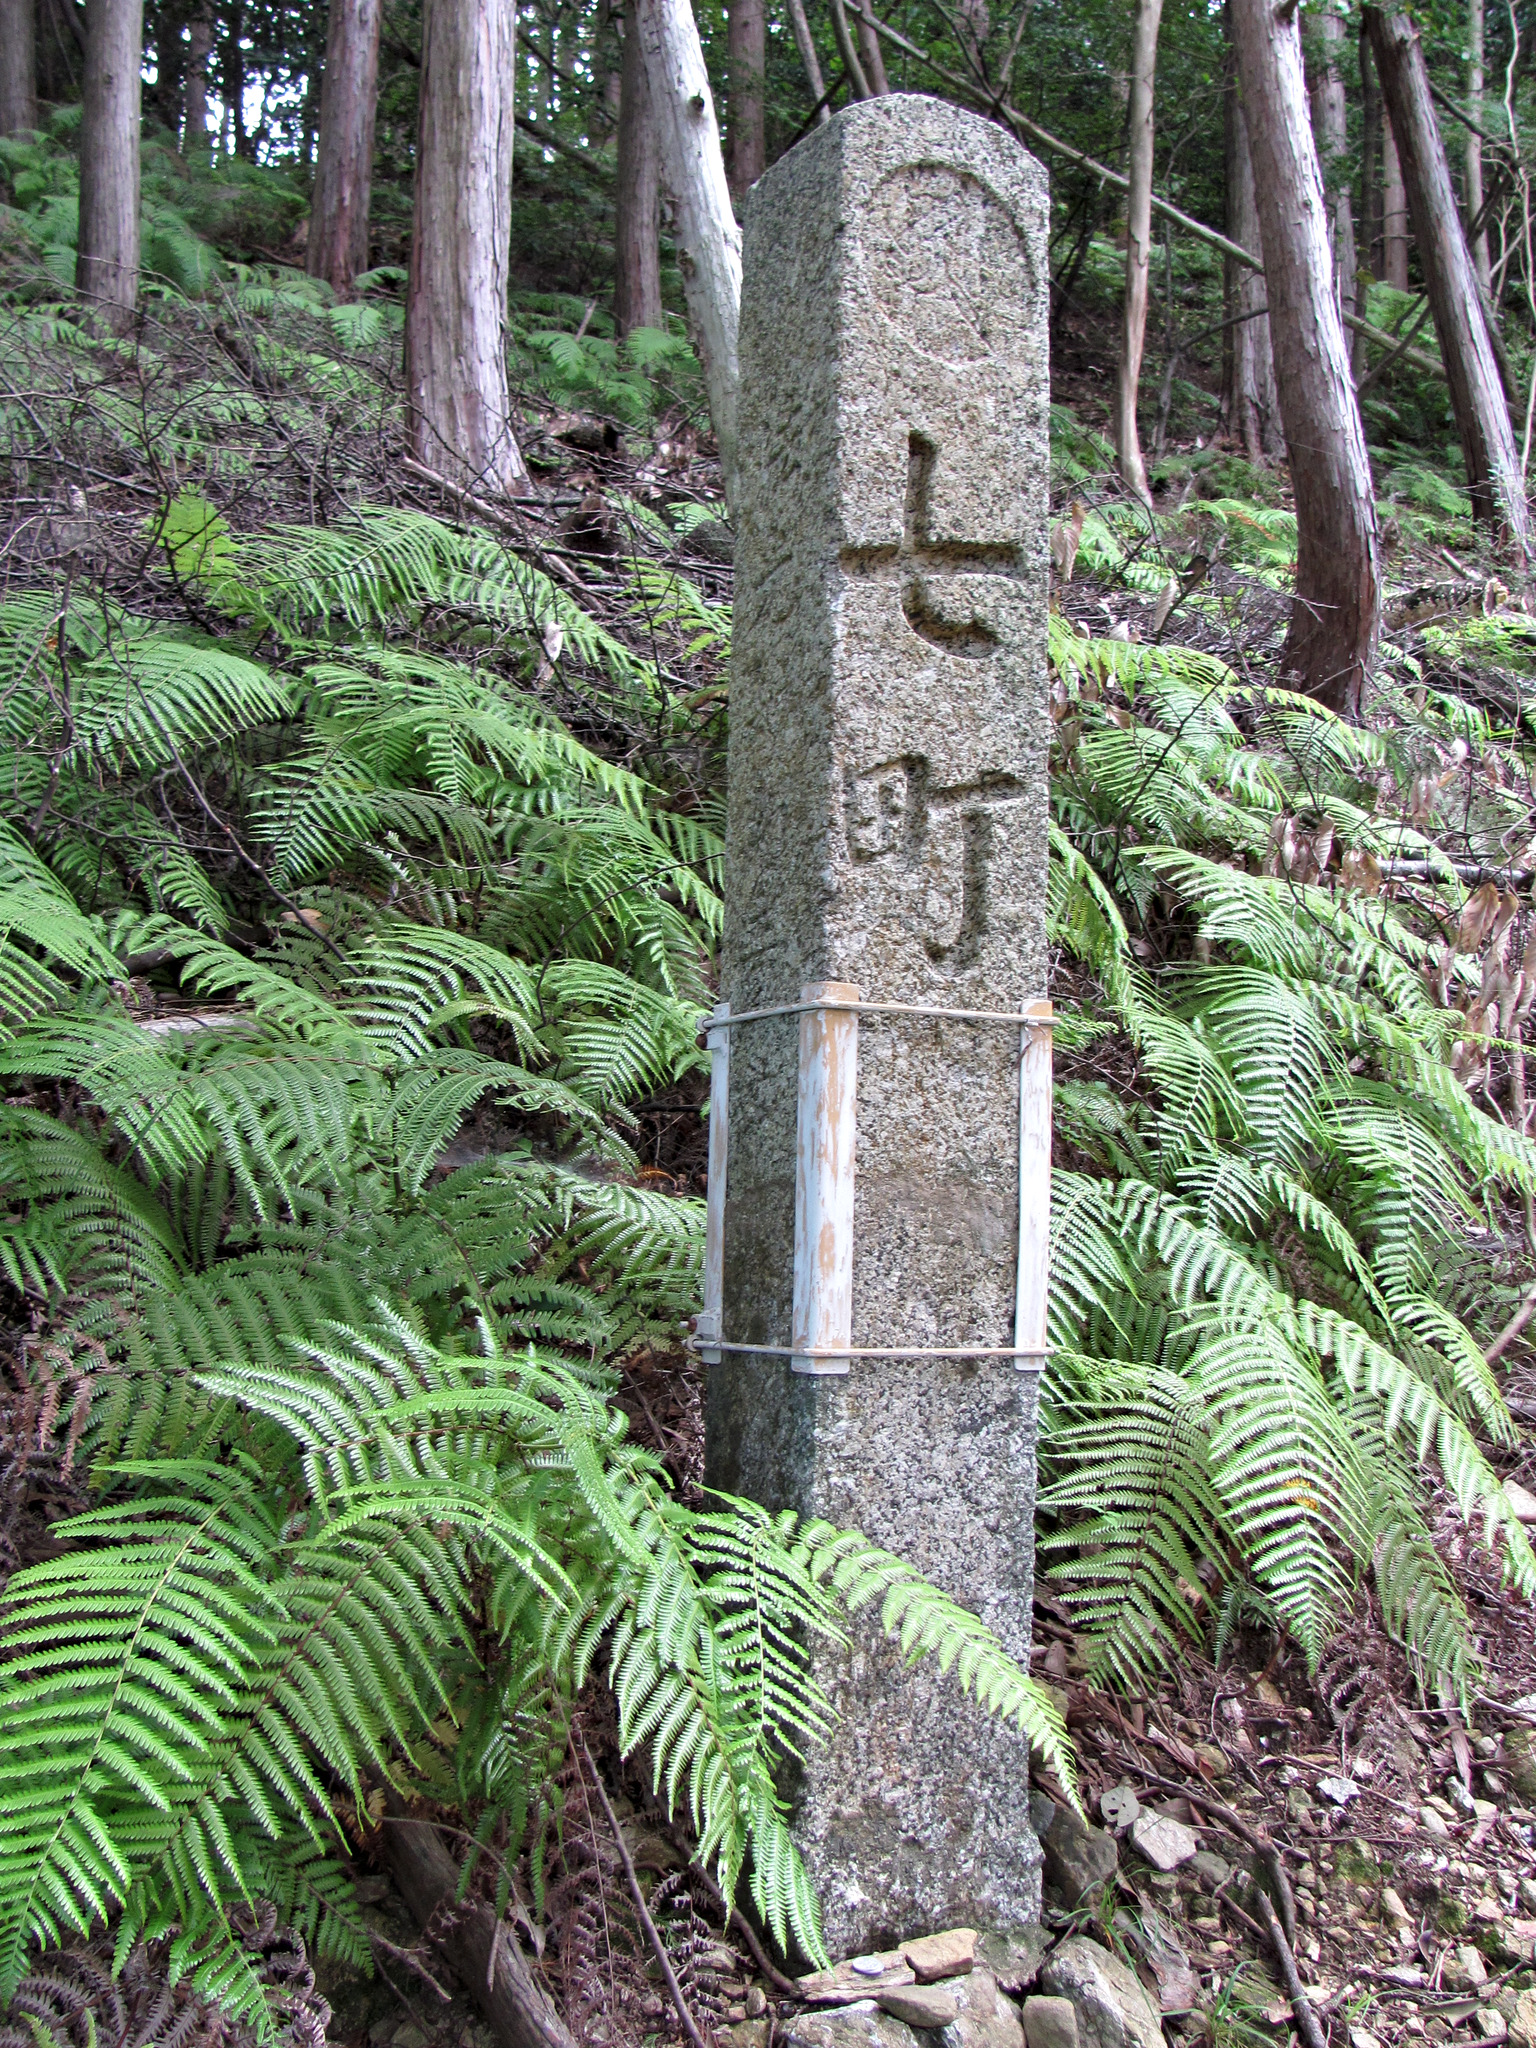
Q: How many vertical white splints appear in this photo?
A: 3